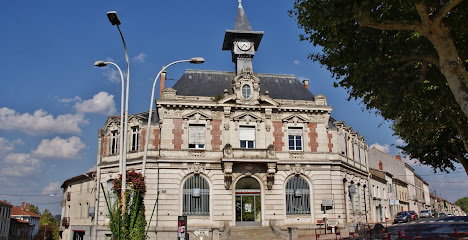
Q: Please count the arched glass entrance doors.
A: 1